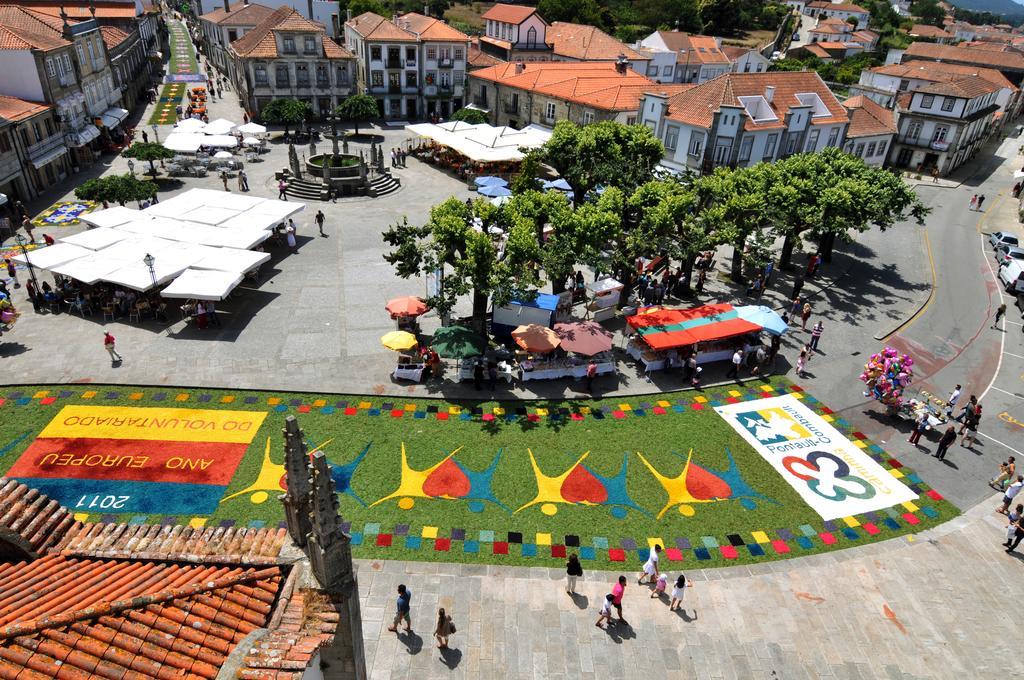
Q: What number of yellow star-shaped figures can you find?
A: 4